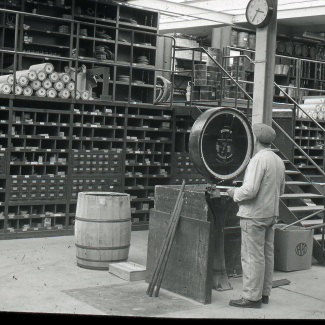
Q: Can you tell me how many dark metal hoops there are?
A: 4